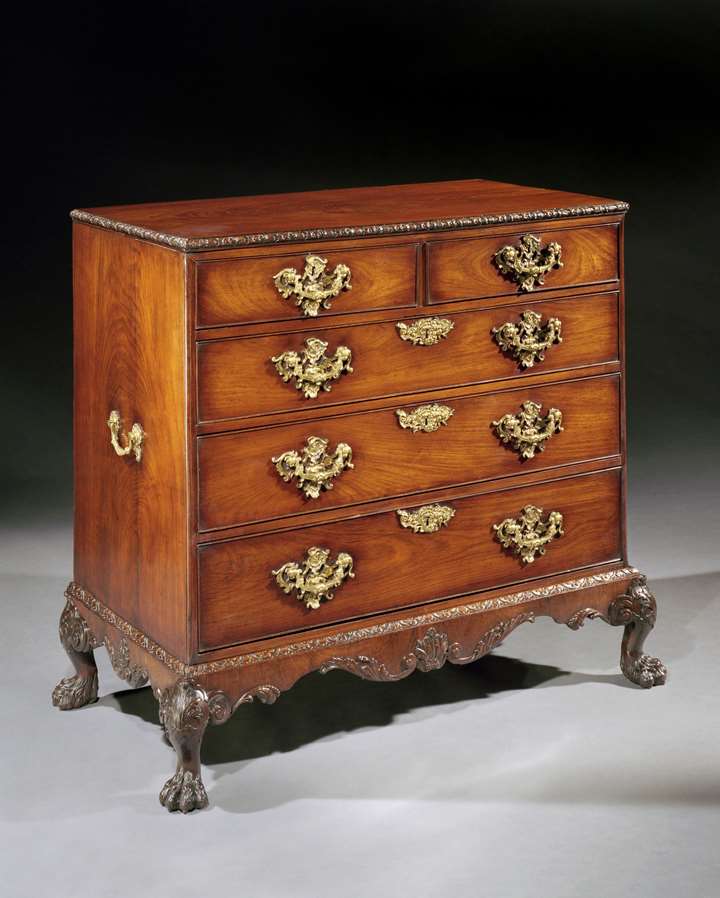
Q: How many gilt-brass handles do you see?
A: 9